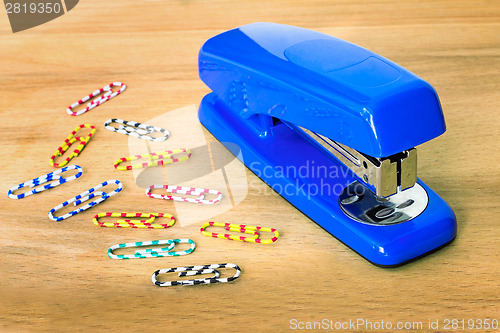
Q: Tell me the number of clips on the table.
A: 11